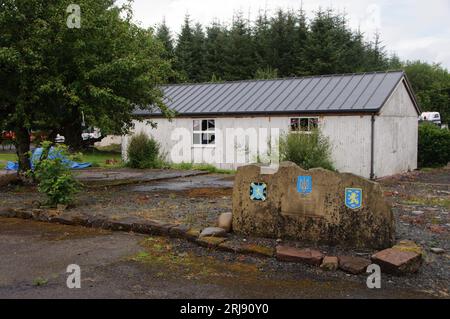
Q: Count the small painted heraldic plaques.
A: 3